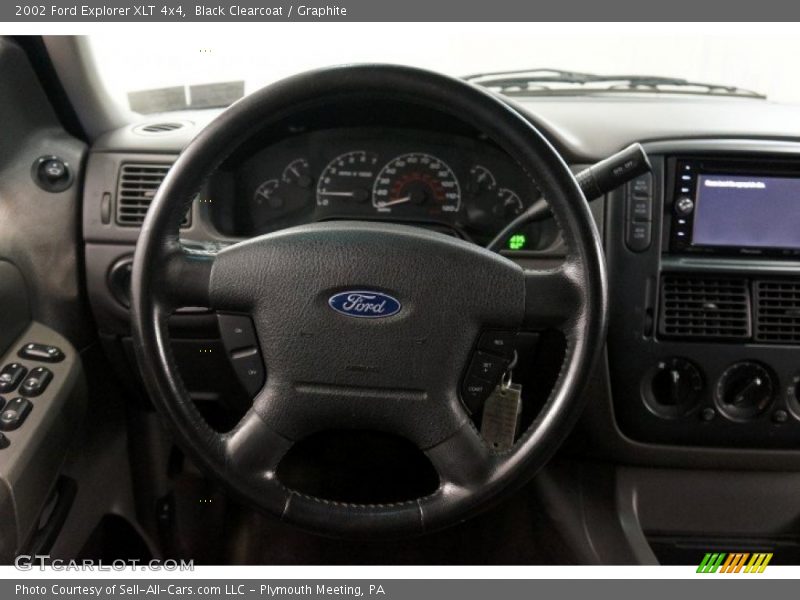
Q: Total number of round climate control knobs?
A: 3